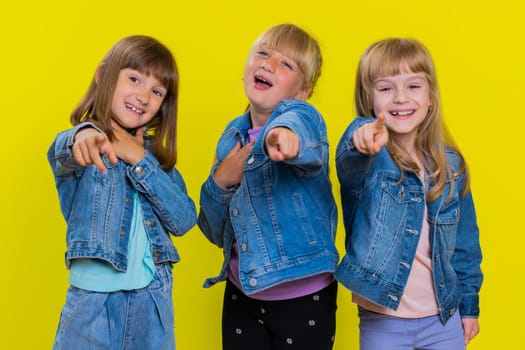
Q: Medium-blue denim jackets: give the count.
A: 3